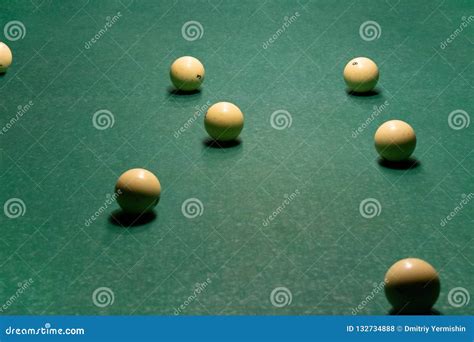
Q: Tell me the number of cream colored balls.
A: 7